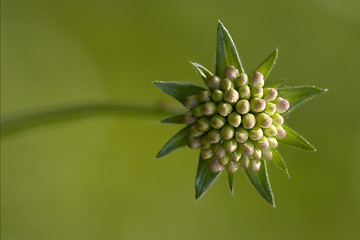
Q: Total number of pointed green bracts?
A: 13